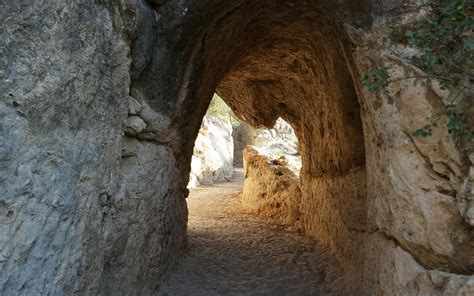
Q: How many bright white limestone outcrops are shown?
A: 2